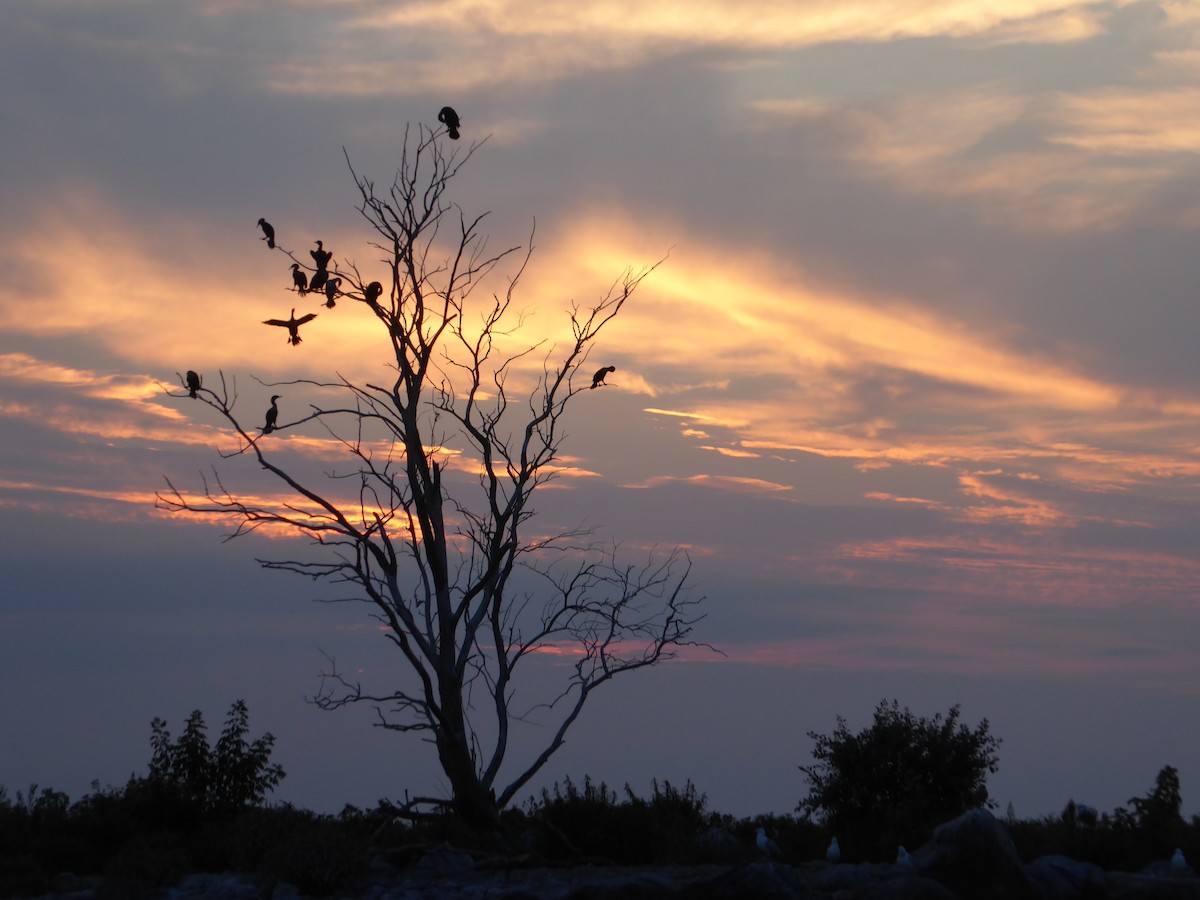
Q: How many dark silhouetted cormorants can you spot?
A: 11